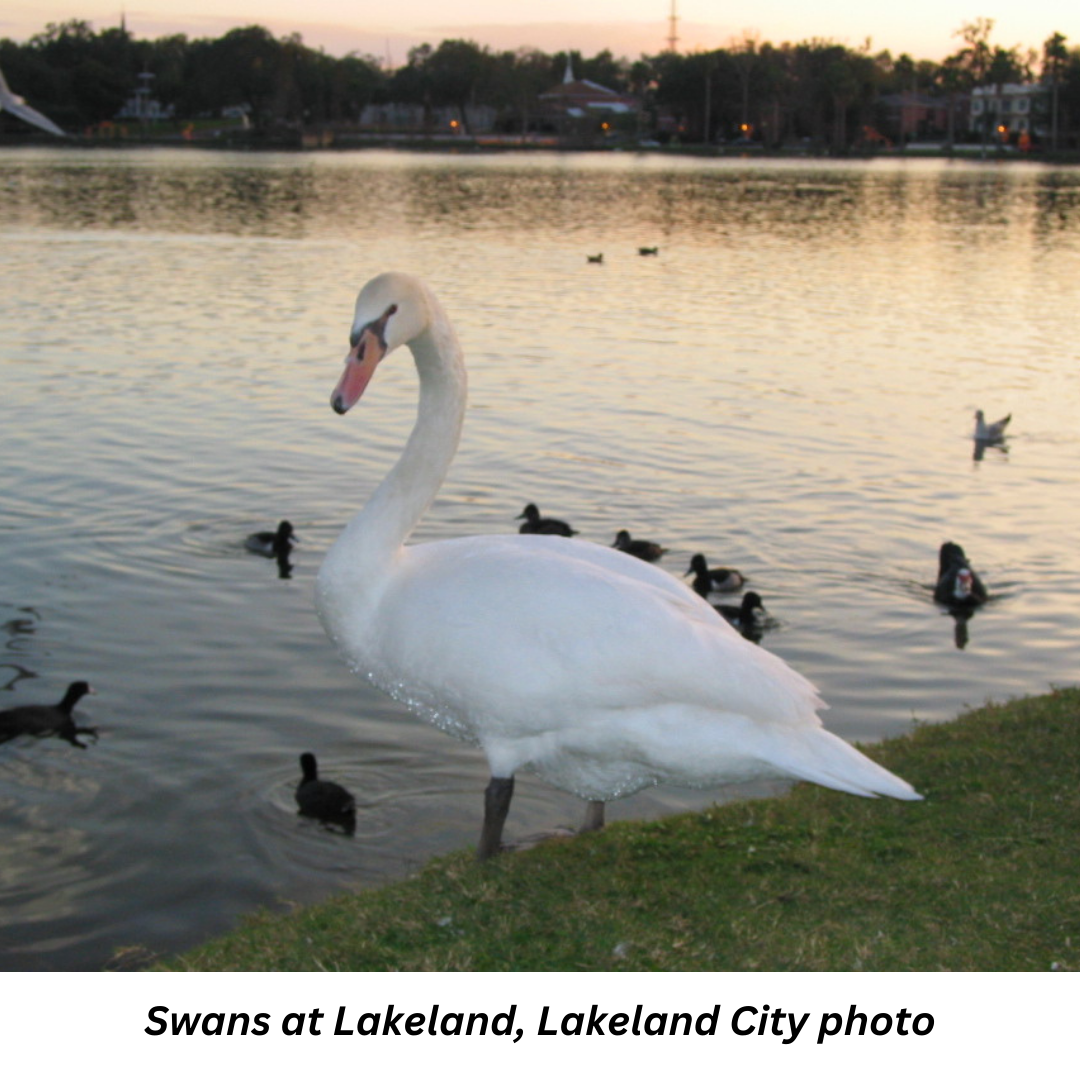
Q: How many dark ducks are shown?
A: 10